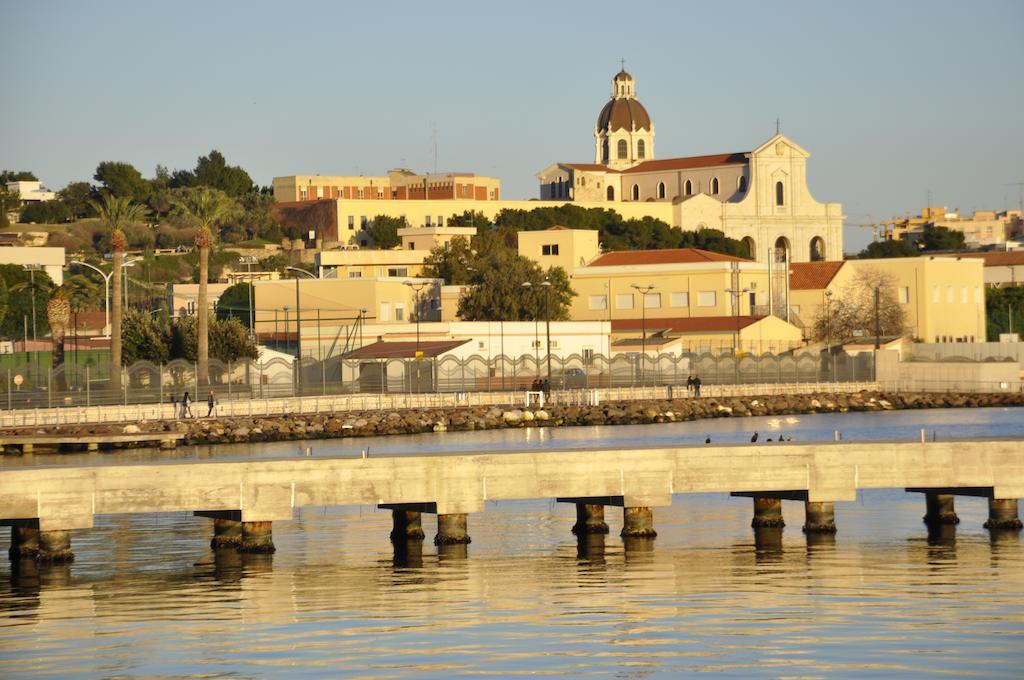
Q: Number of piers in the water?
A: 12